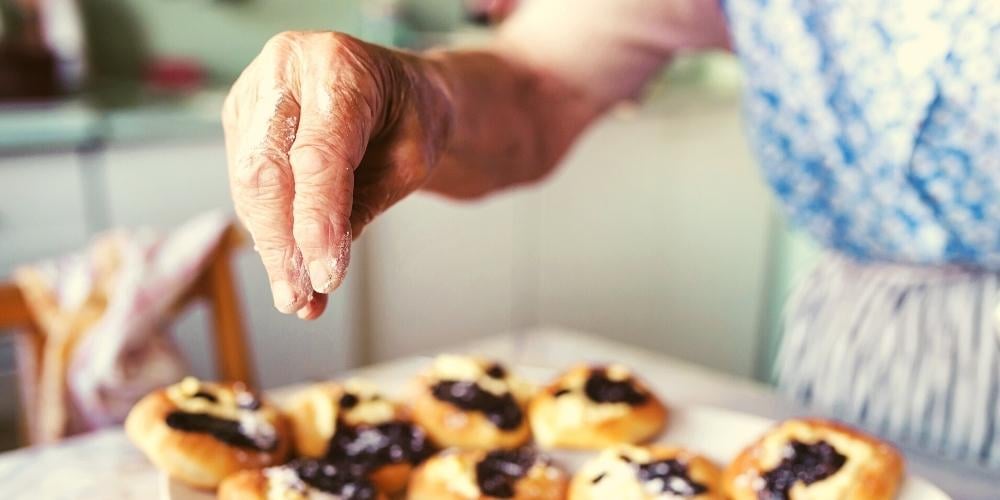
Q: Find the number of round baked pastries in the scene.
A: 8